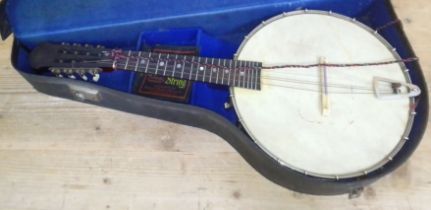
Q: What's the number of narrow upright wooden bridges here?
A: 1